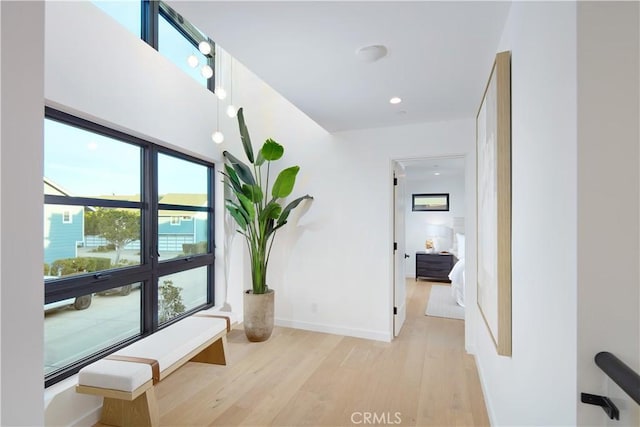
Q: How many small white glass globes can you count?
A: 6